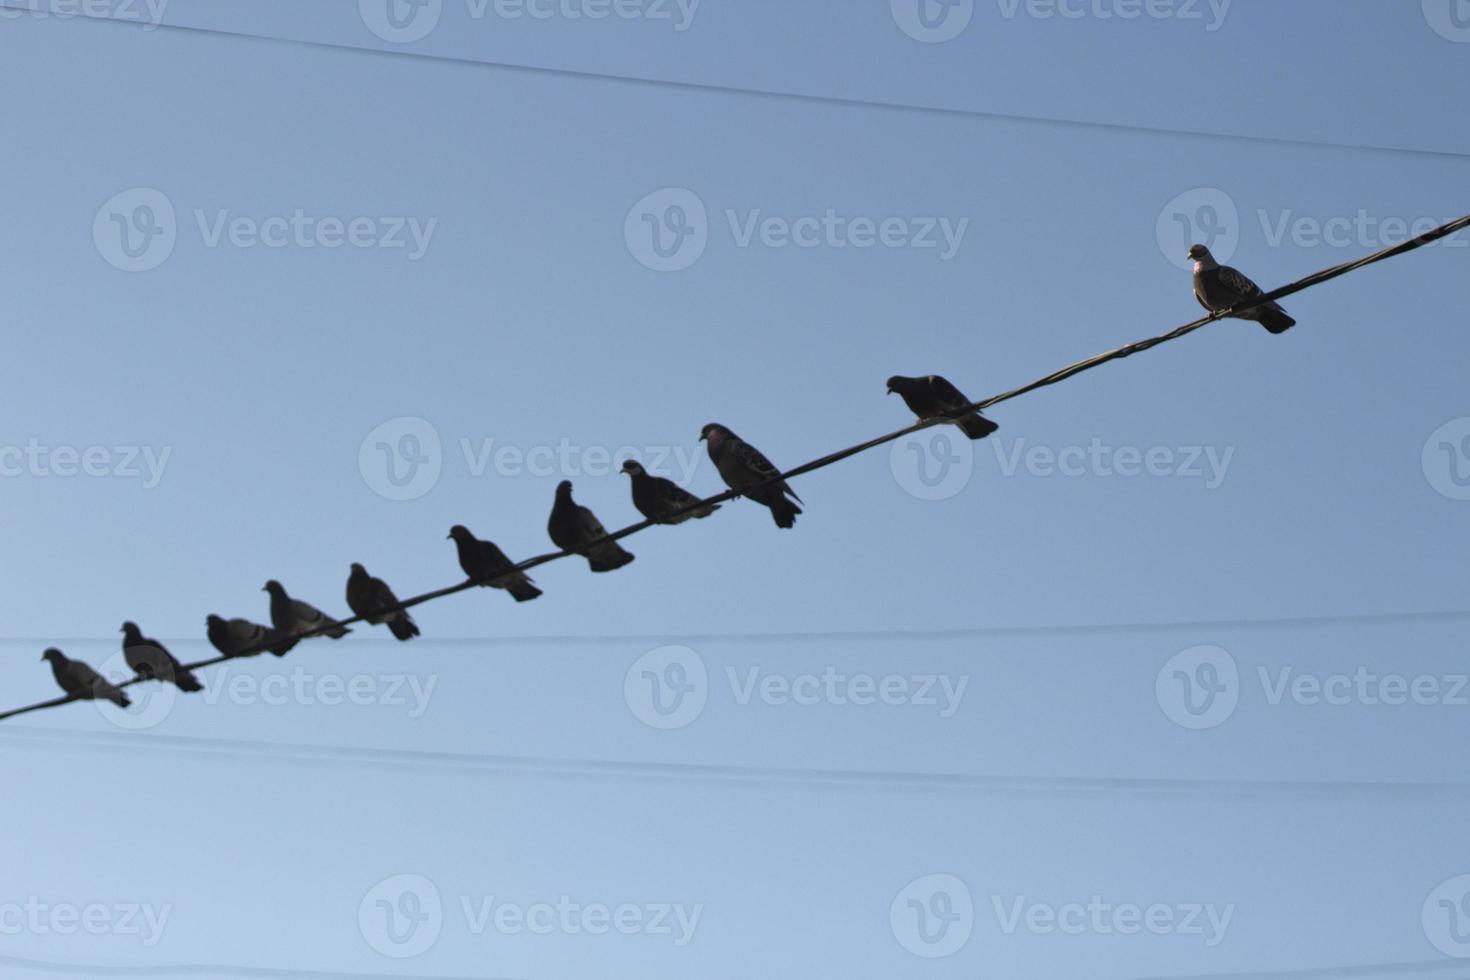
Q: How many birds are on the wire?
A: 11